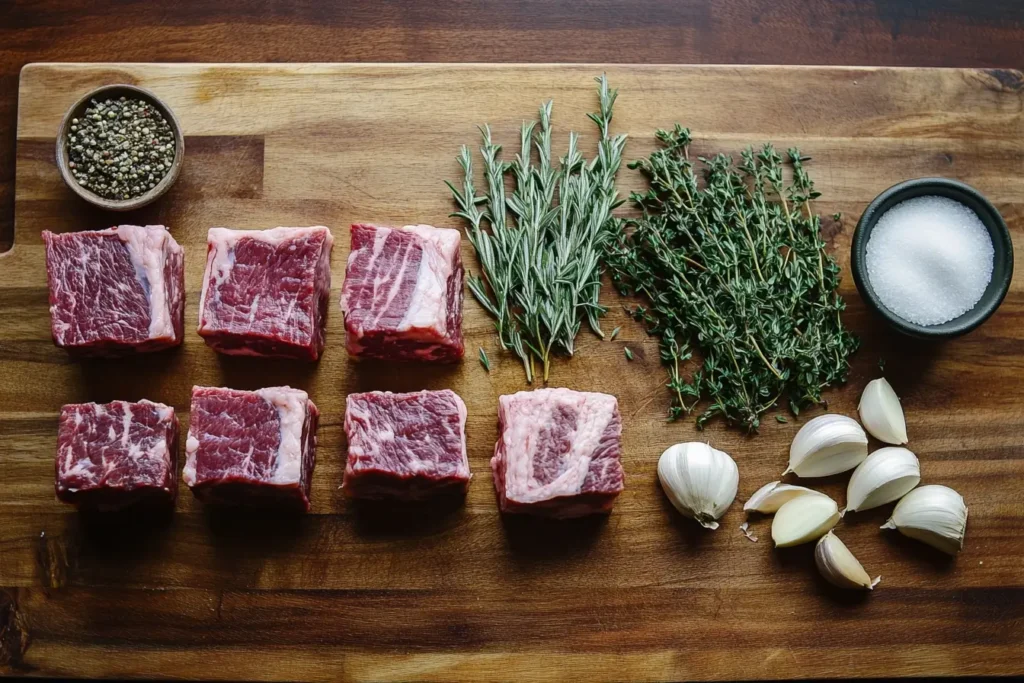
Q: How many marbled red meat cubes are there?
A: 7